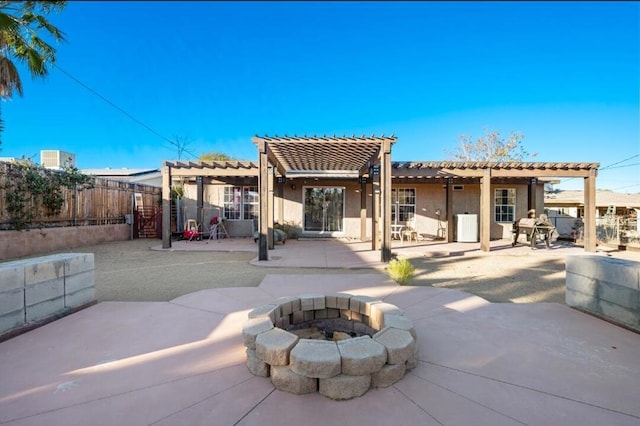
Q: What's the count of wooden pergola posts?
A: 12